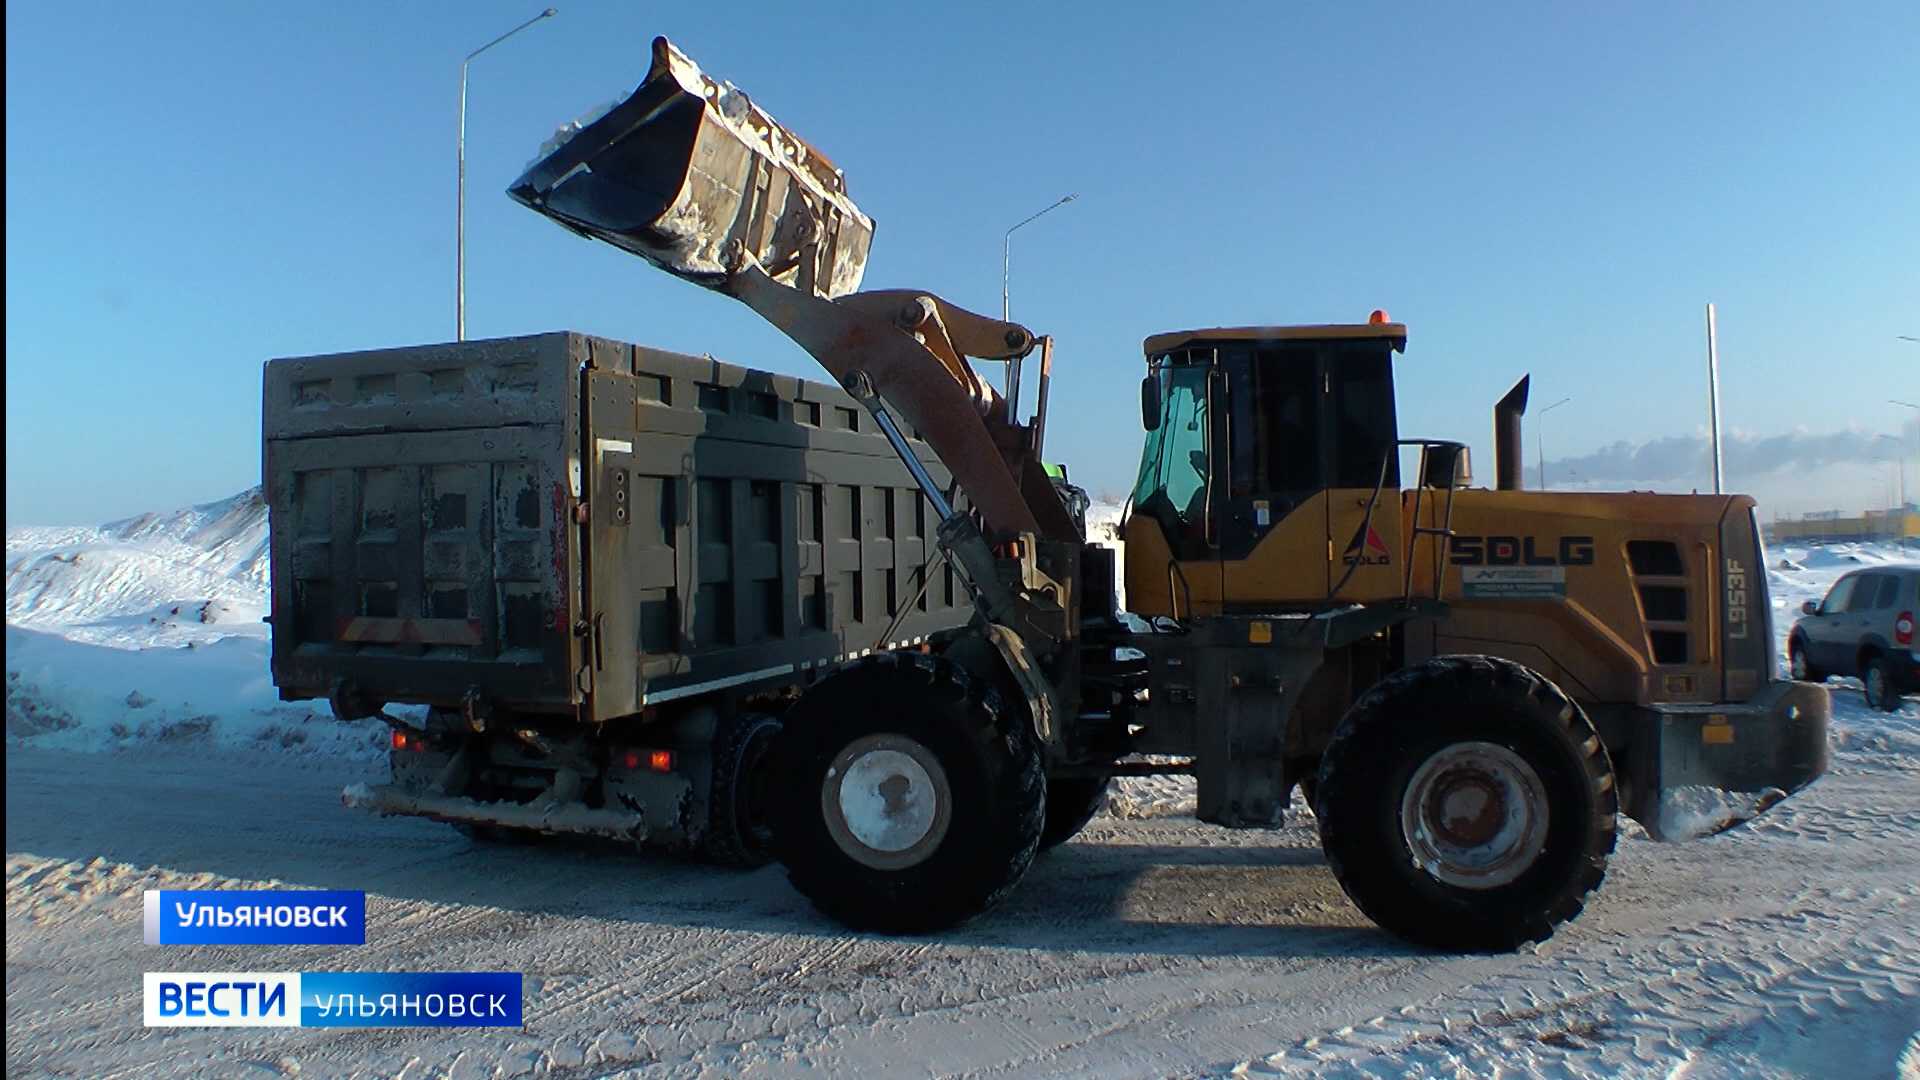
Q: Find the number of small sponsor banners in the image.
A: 1